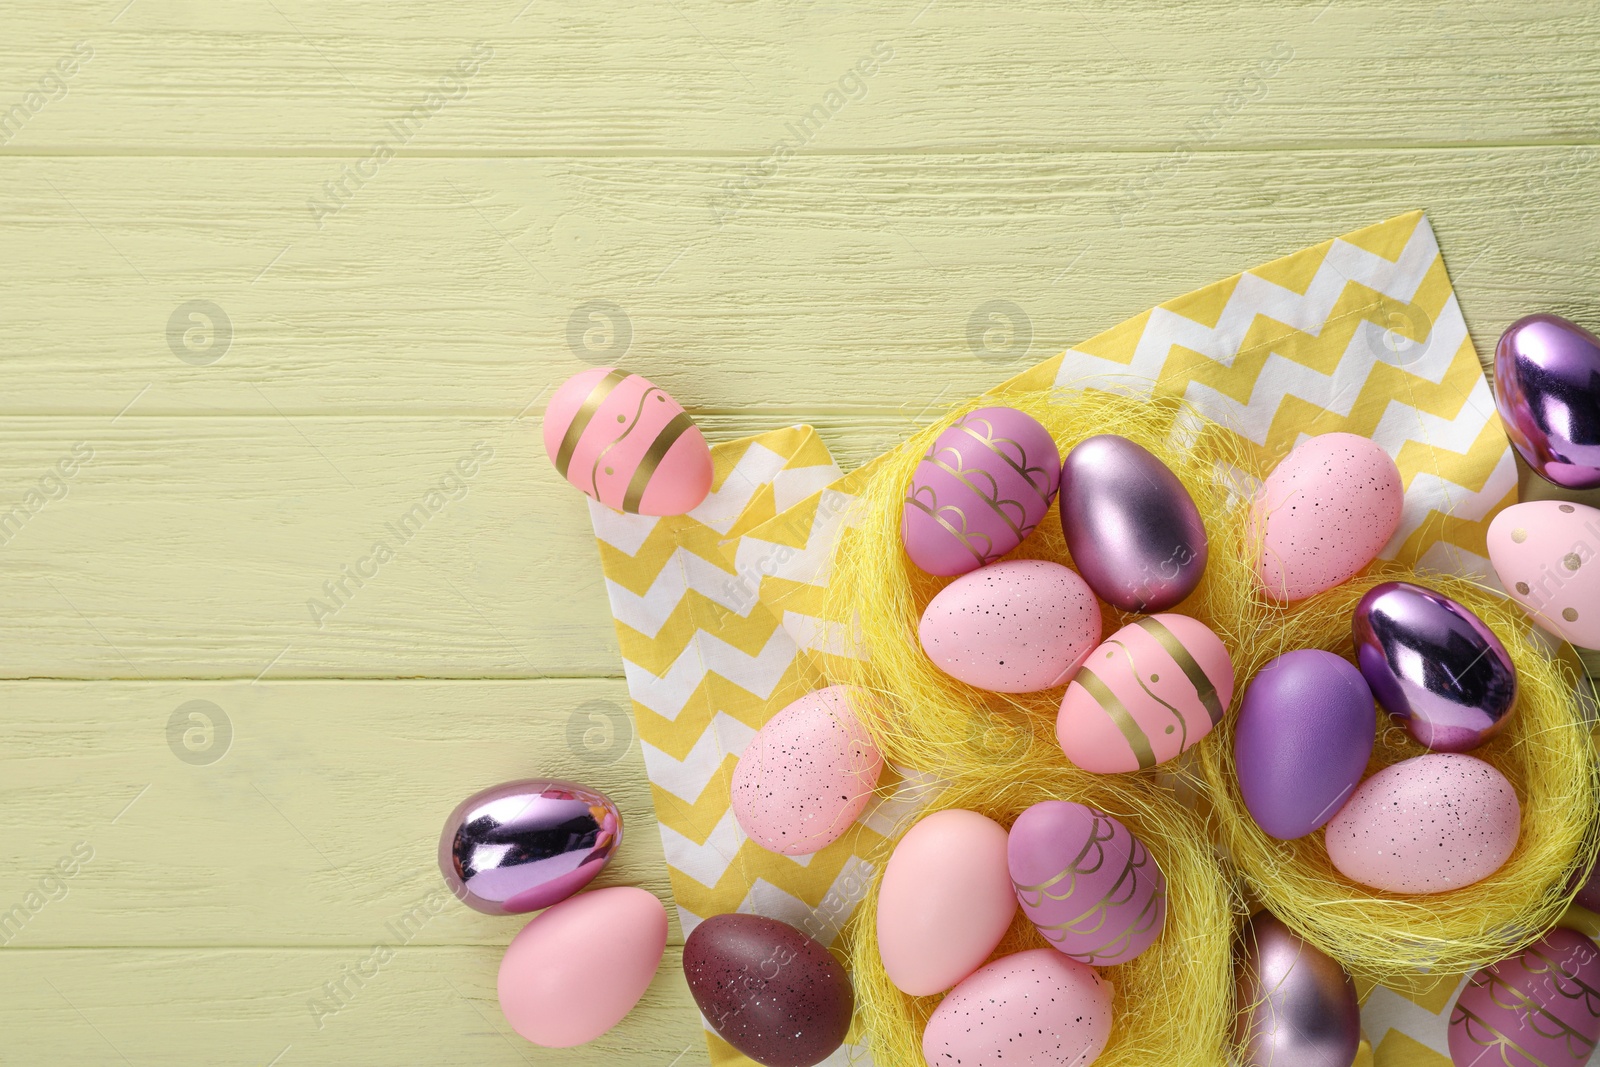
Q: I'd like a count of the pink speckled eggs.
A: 5